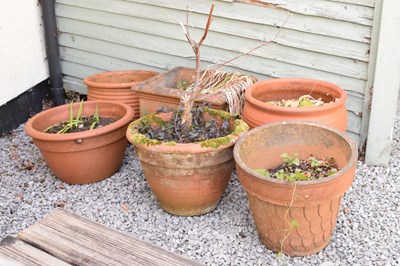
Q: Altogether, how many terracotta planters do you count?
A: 6